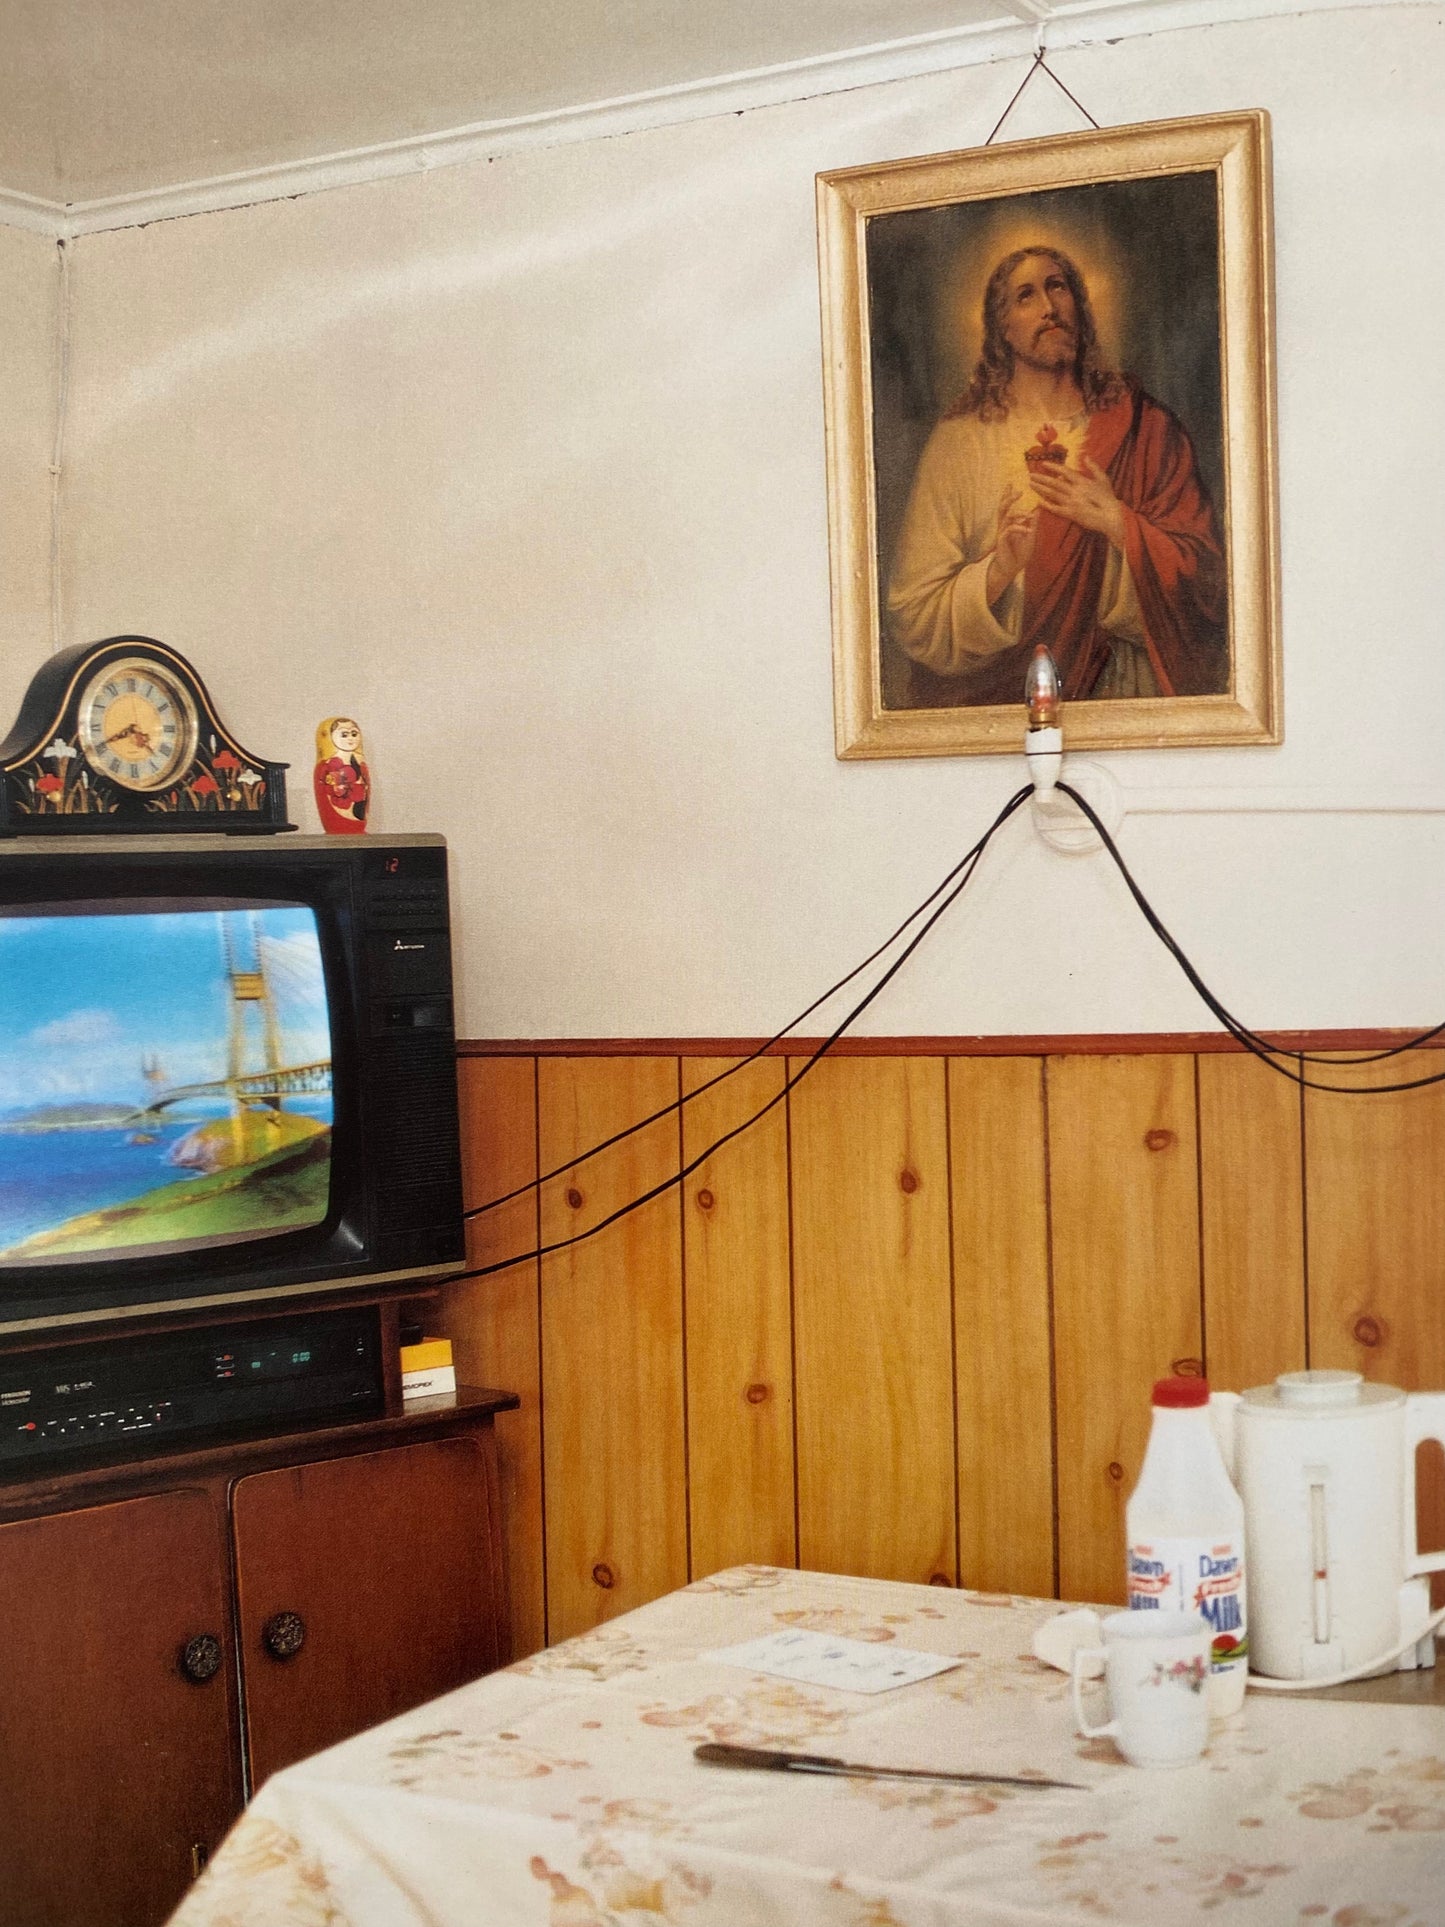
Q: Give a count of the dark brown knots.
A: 10